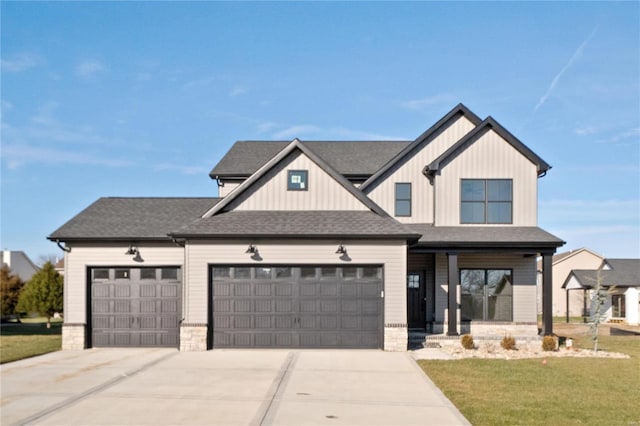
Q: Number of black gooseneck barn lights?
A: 3